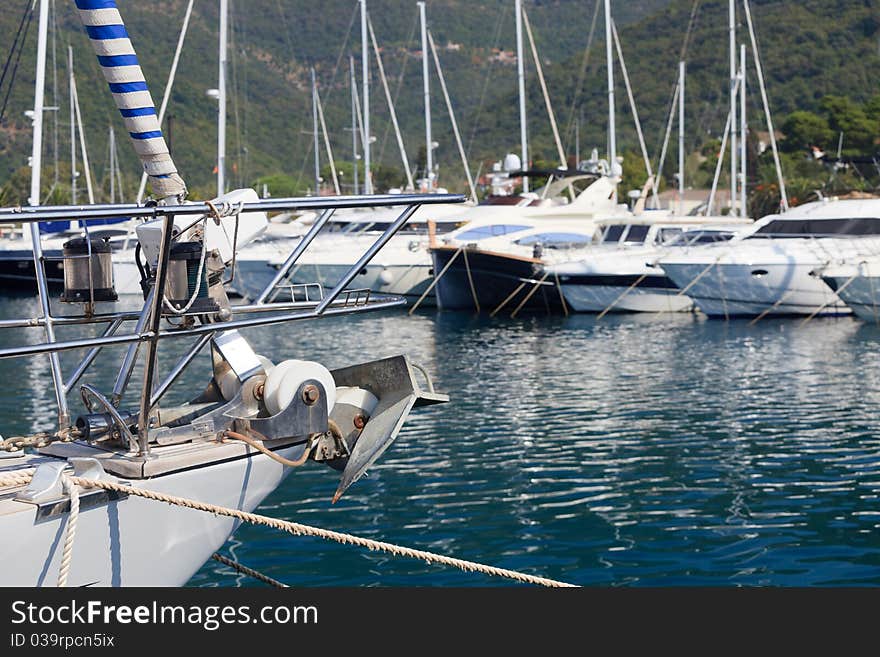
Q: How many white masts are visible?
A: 13